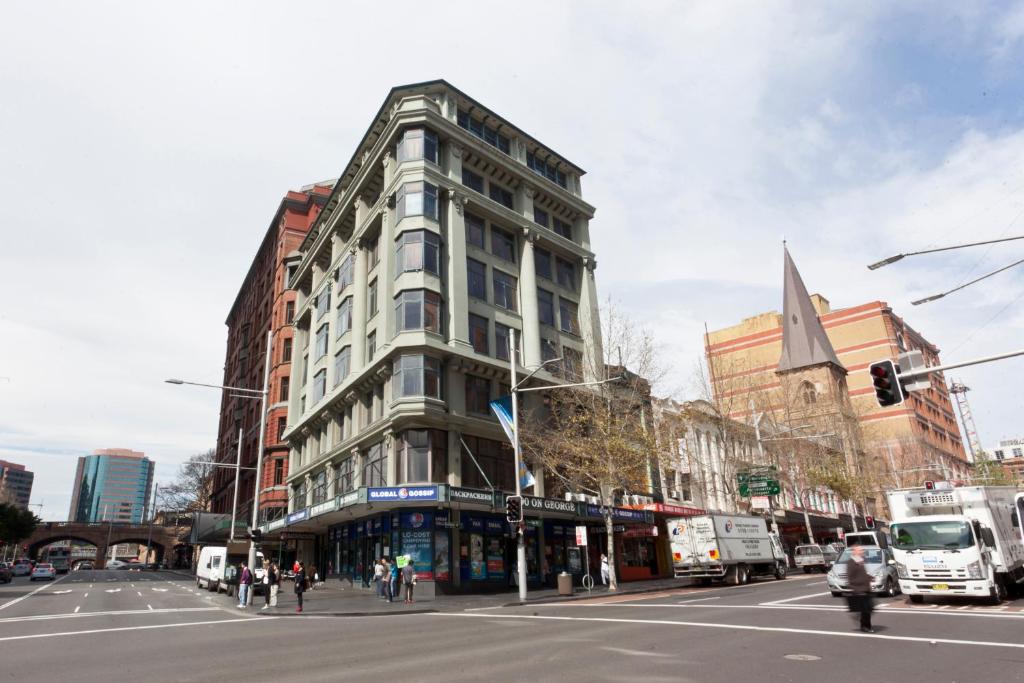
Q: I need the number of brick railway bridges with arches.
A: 1